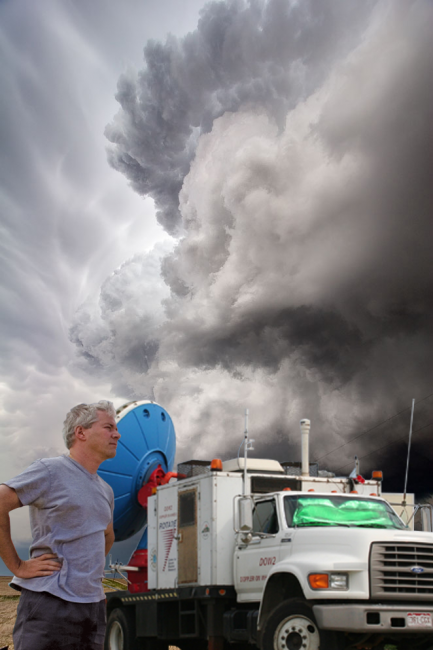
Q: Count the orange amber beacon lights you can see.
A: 2